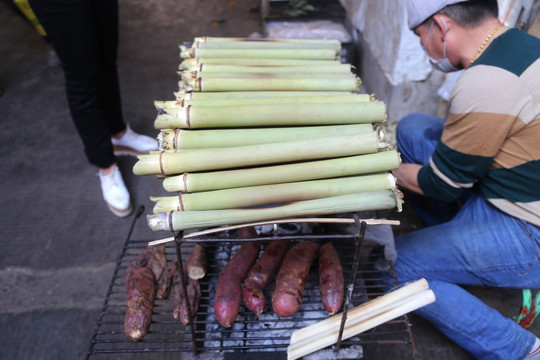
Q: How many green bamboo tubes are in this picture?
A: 15